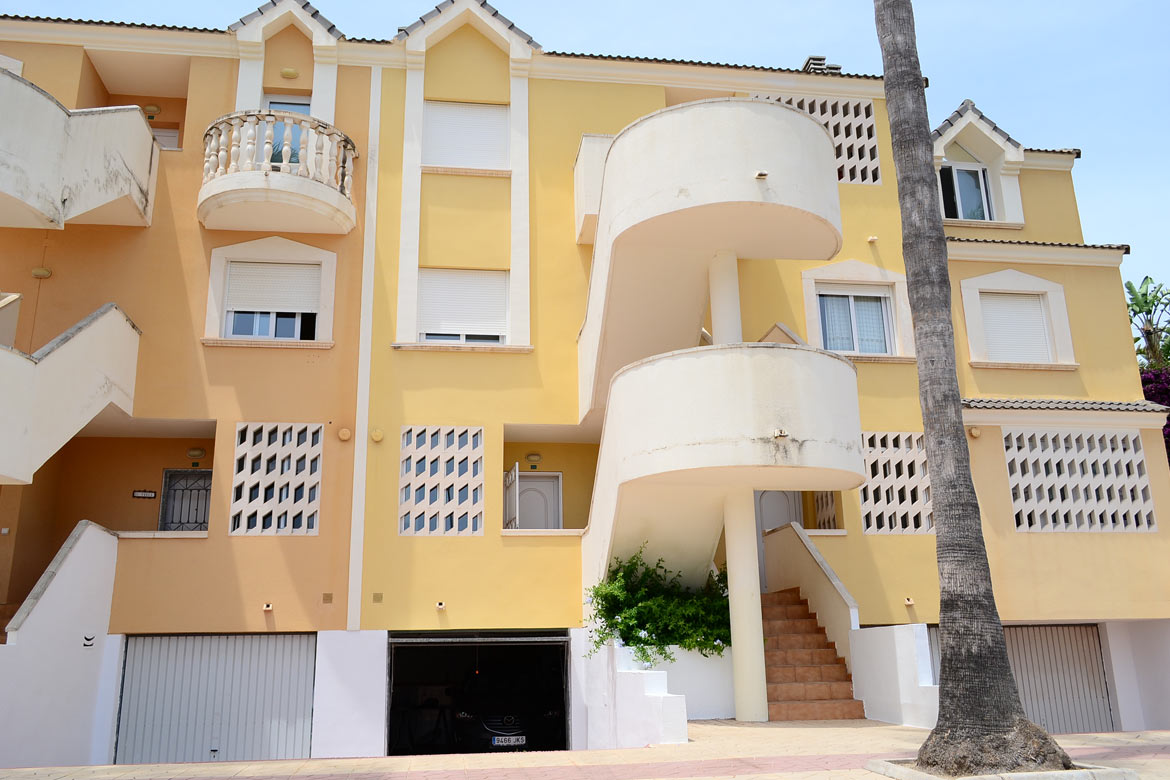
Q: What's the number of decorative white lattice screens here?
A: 5